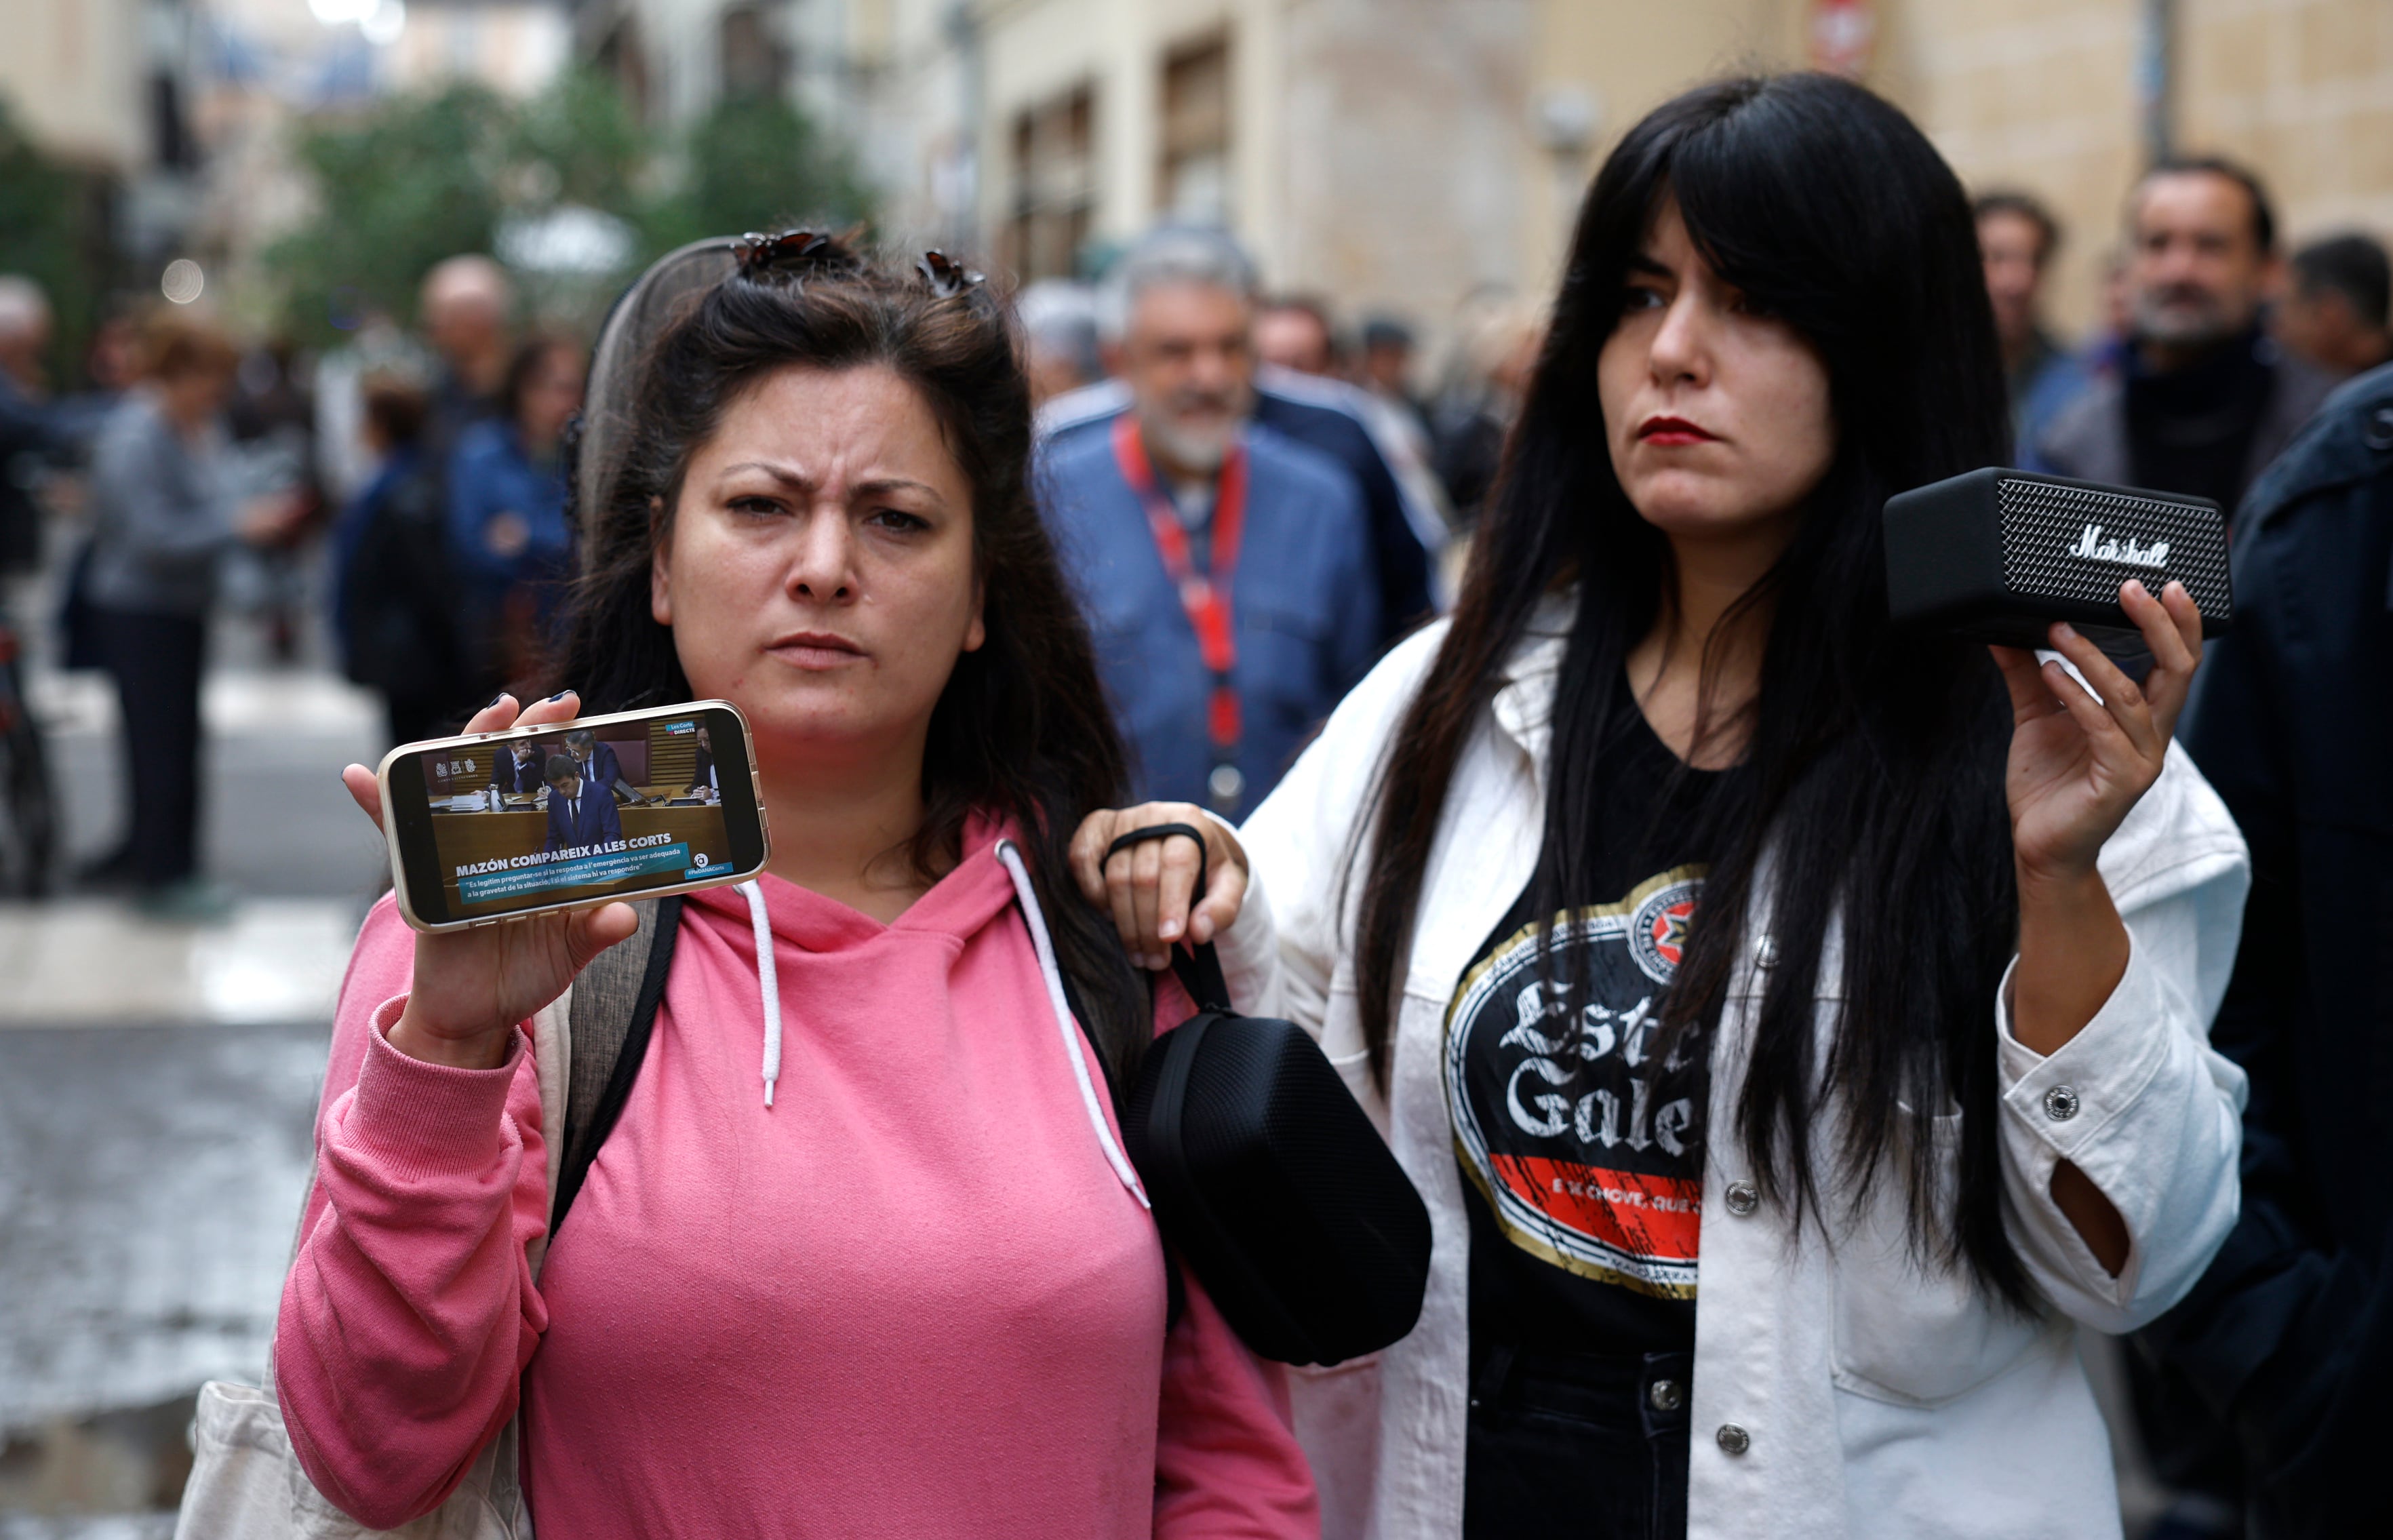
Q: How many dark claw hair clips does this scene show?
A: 2